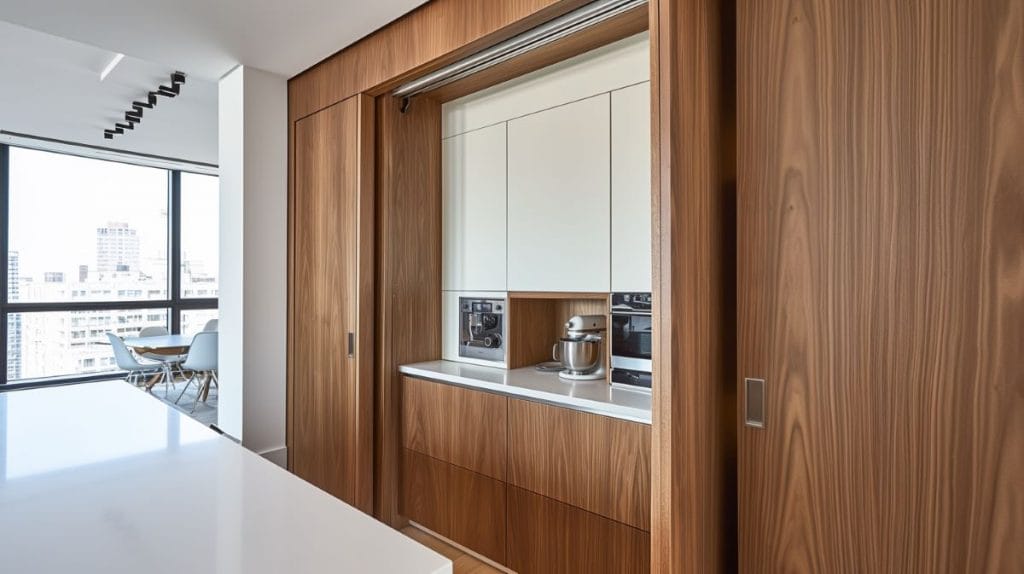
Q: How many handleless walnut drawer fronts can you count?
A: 4